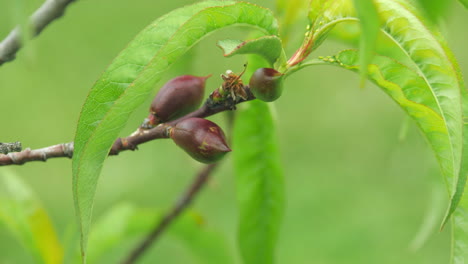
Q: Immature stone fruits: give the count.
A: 3